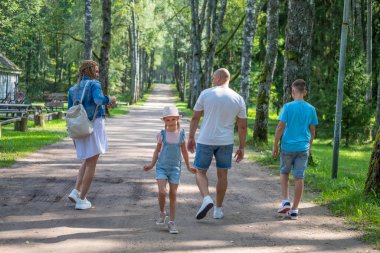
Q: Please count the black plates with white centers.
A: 0